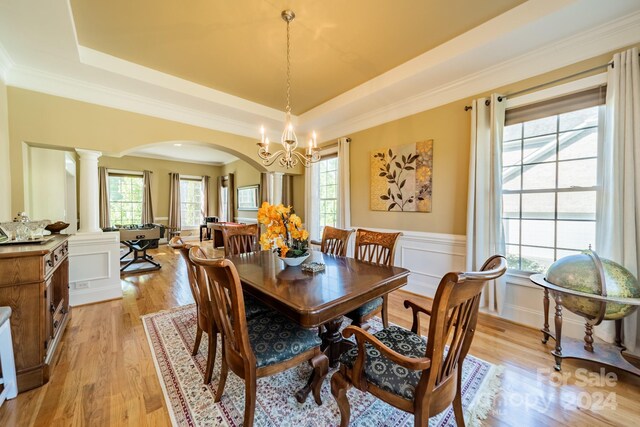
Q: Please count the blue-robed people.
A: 0